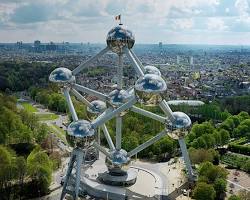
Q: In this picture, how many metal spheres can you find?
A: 9